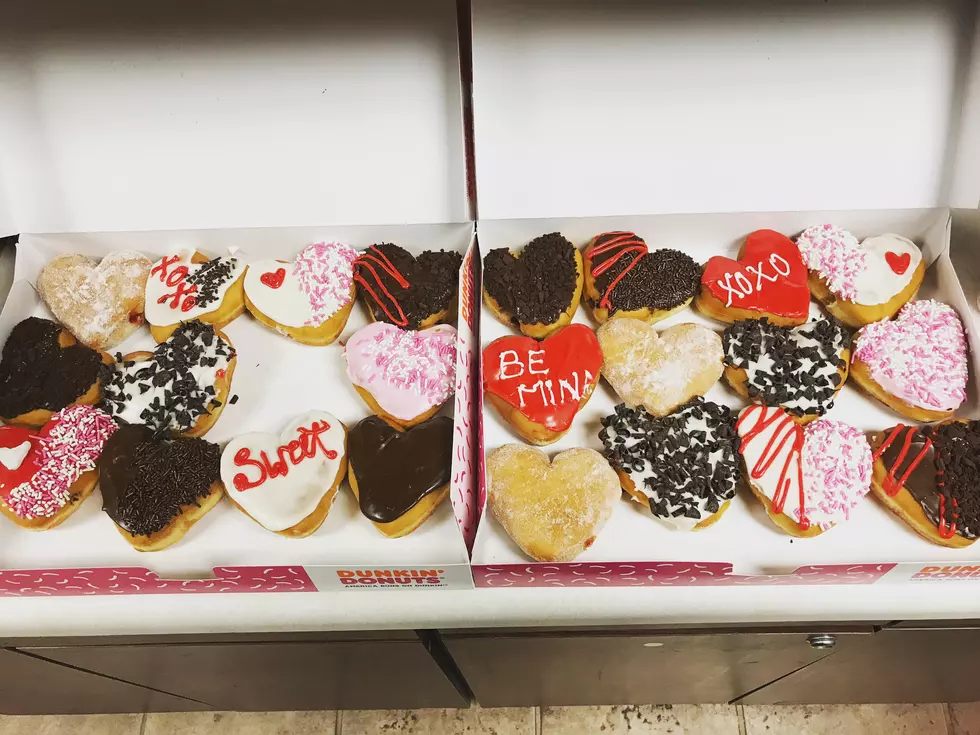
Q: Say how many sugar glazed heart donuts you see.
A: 3